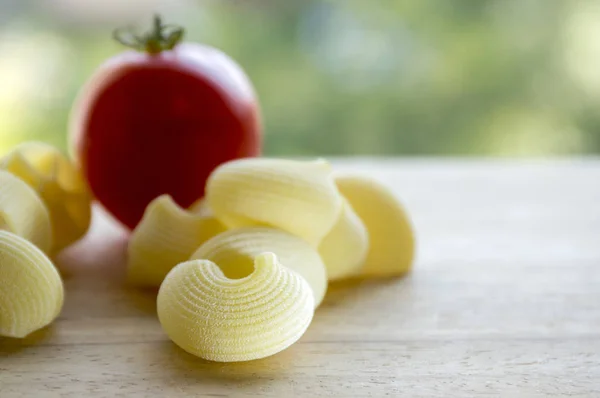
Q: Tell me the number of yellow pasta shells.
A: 9